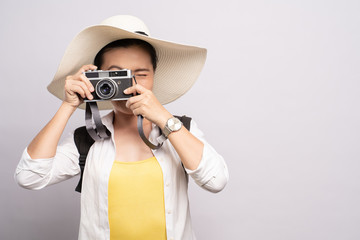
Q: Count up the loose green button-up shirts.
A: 0